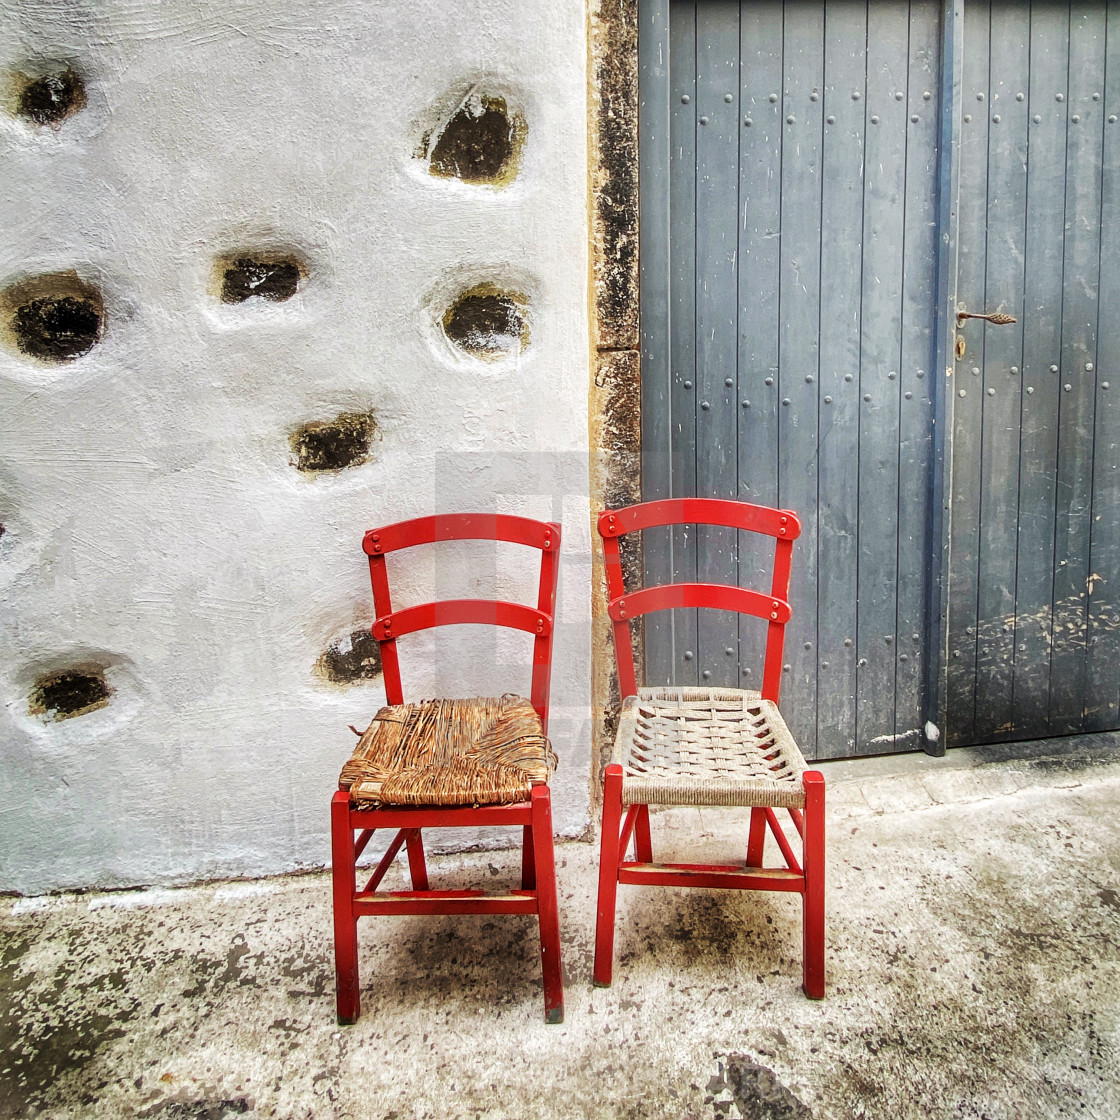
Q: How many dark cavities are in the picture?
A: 8